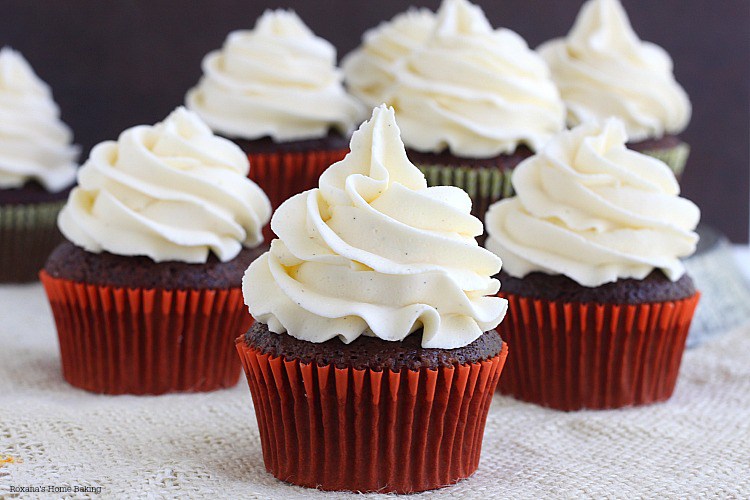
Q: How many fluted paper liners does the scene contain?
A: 7